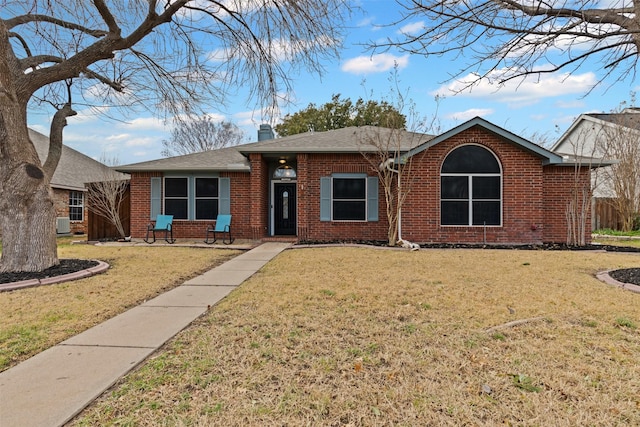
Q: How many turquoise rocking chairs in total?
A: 2